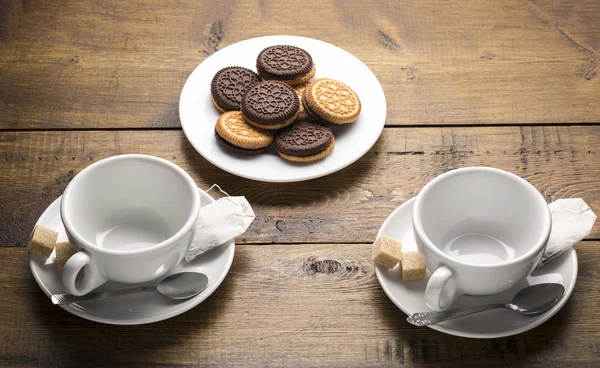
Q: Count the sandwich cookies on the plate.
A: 7